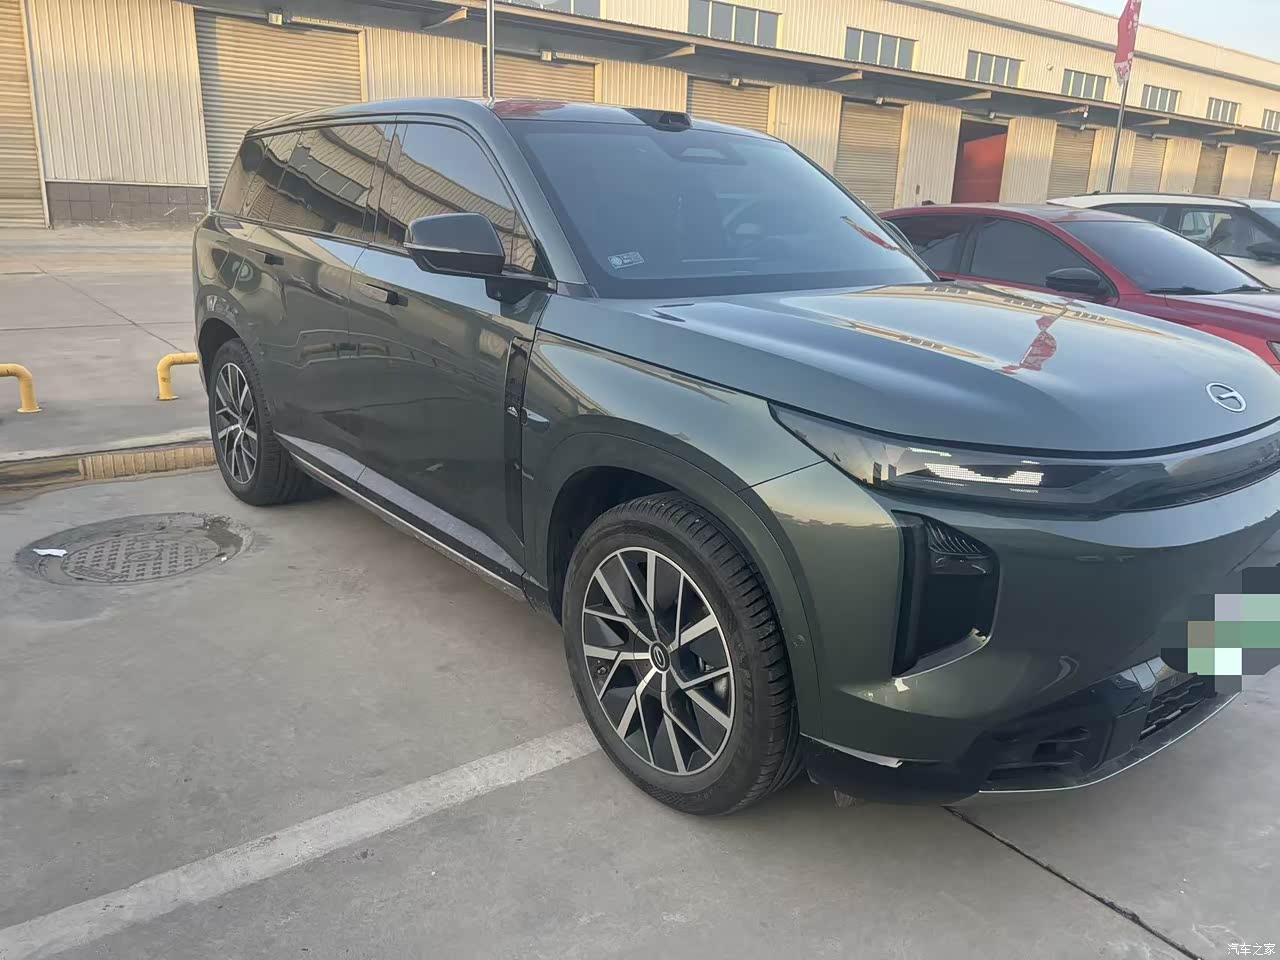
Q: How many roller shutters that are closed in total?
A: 9